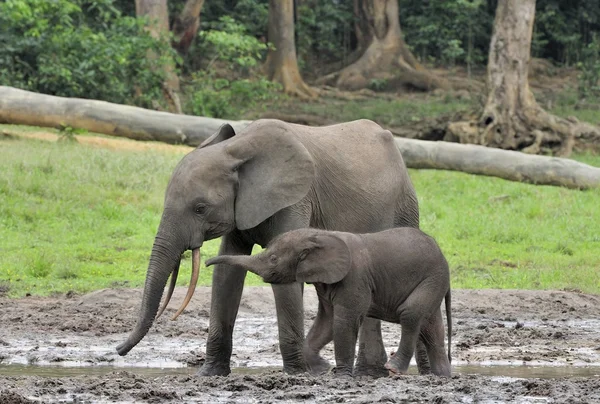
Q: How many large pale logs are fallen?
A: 1